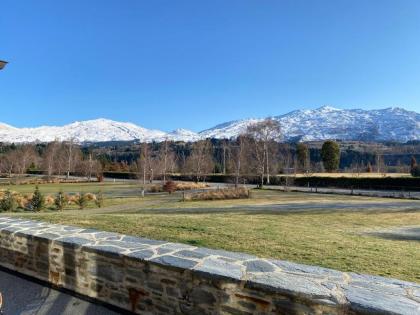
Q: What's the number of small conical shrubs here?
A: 5